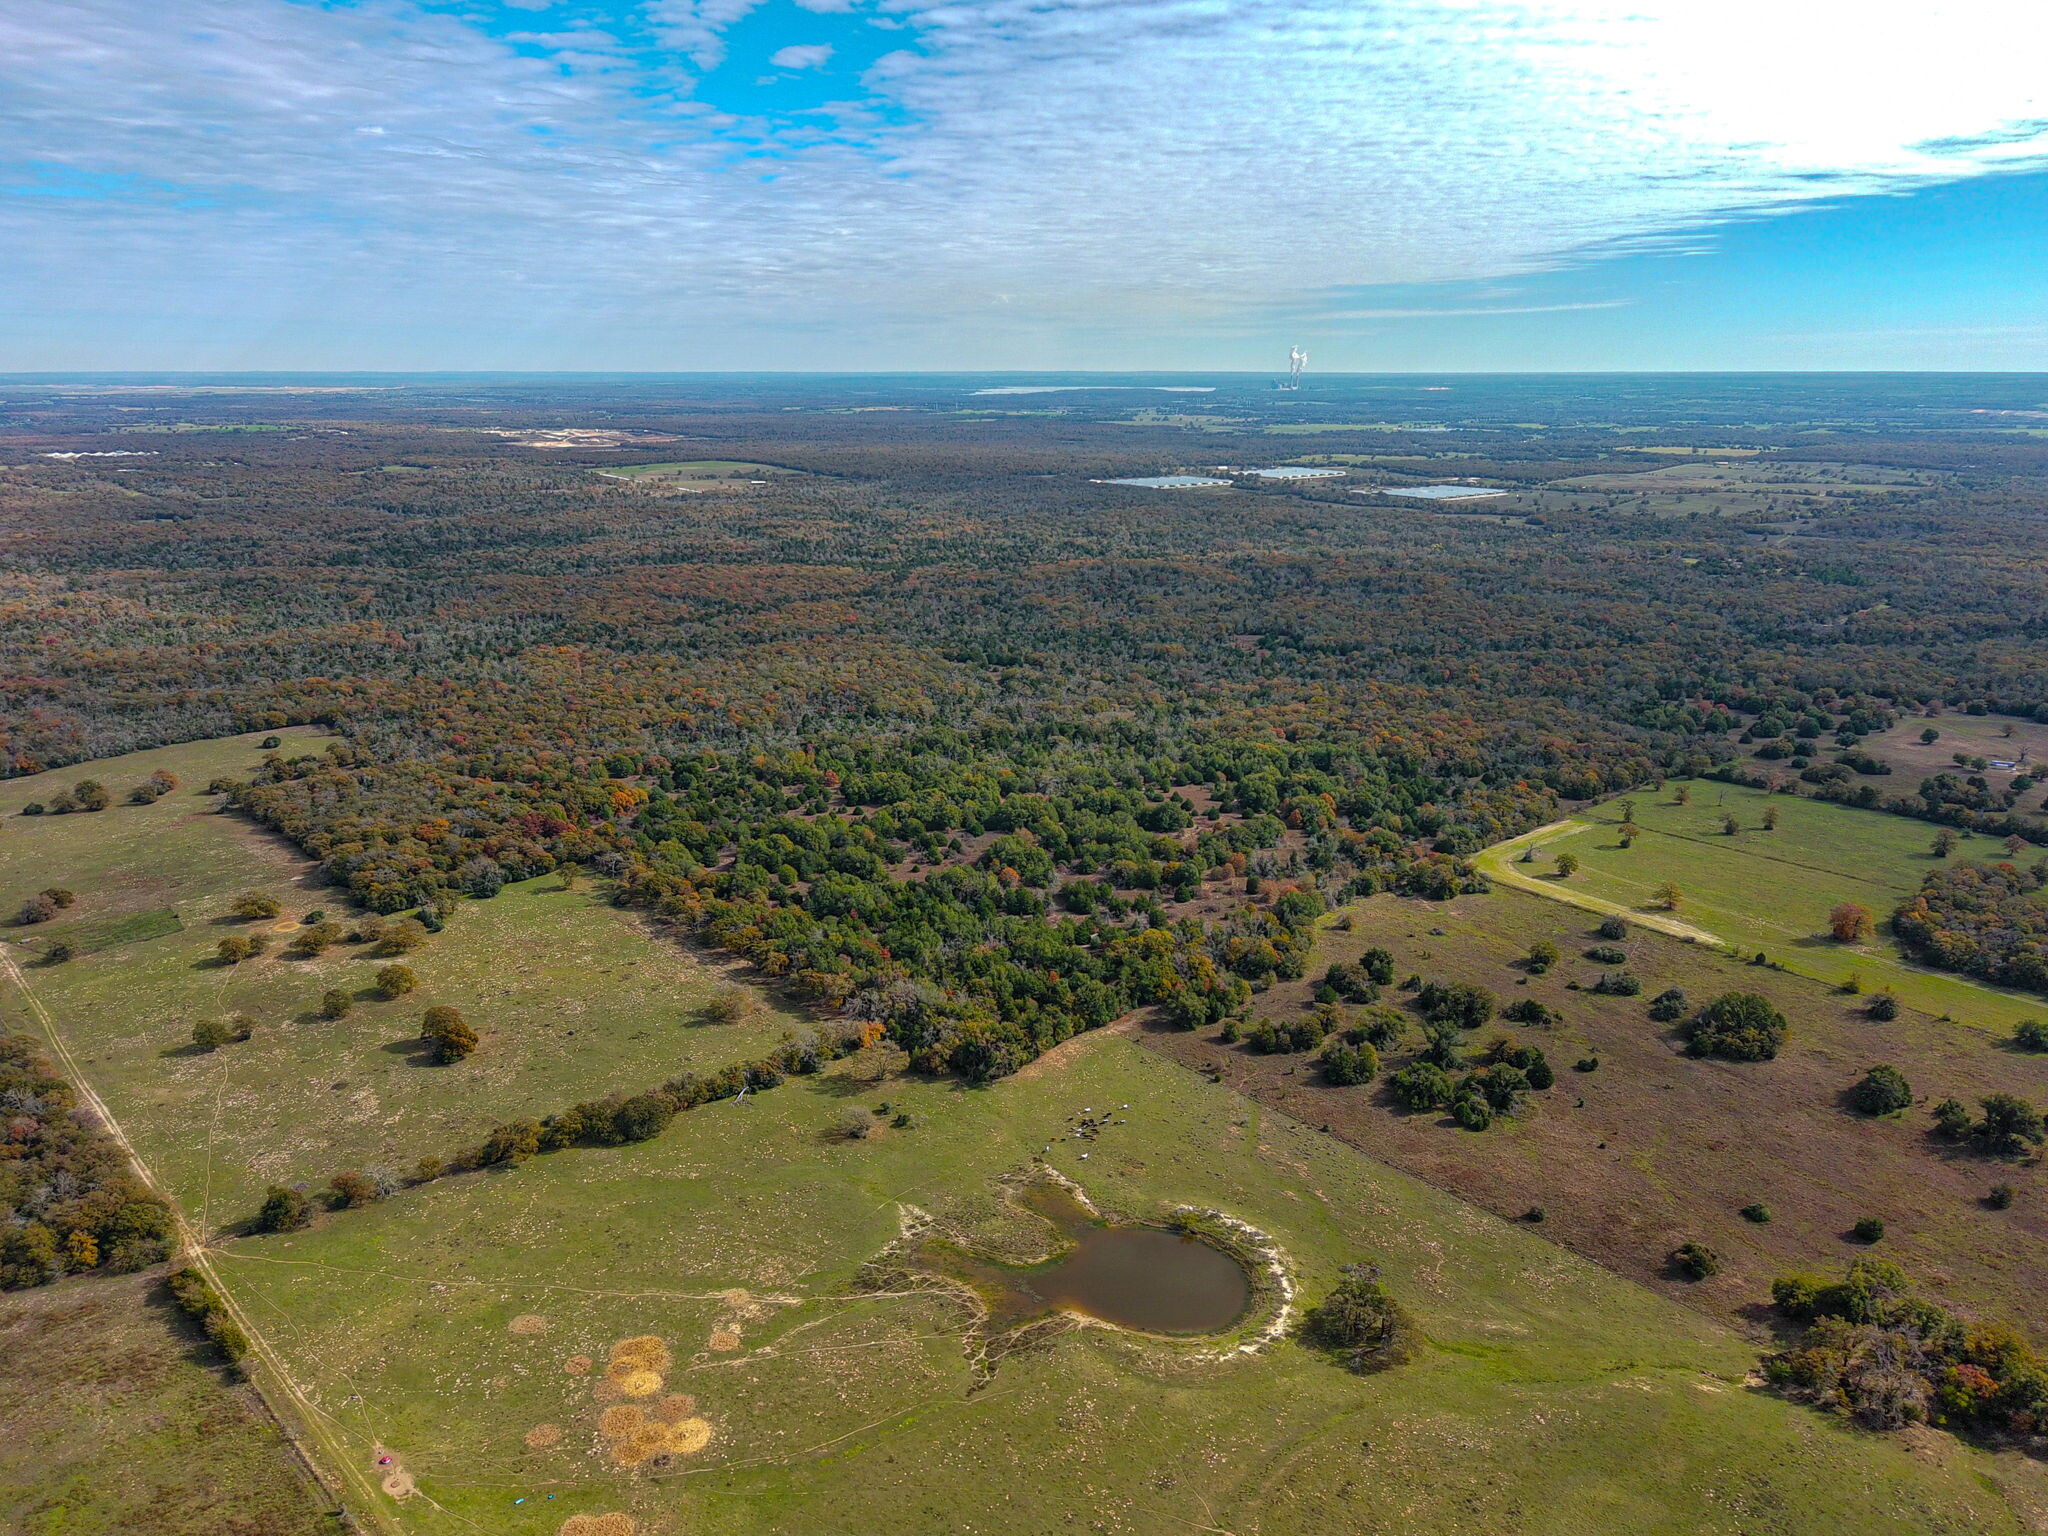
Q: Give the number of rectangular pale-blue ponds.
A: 3